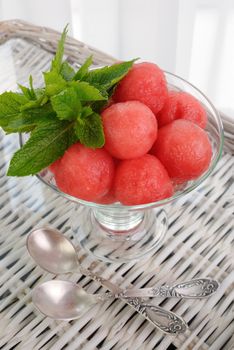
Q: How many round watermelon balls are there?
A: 6